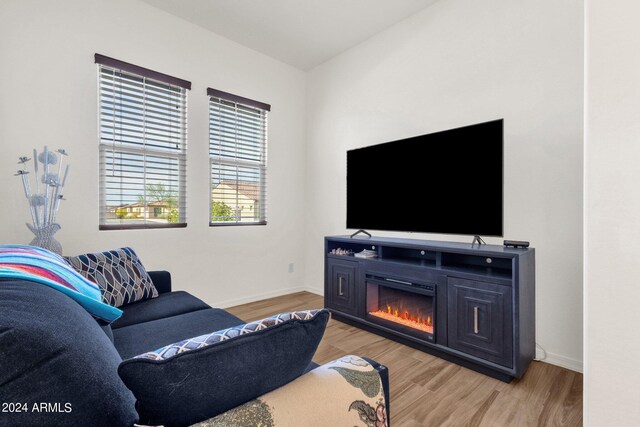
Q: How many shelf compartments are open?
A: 3